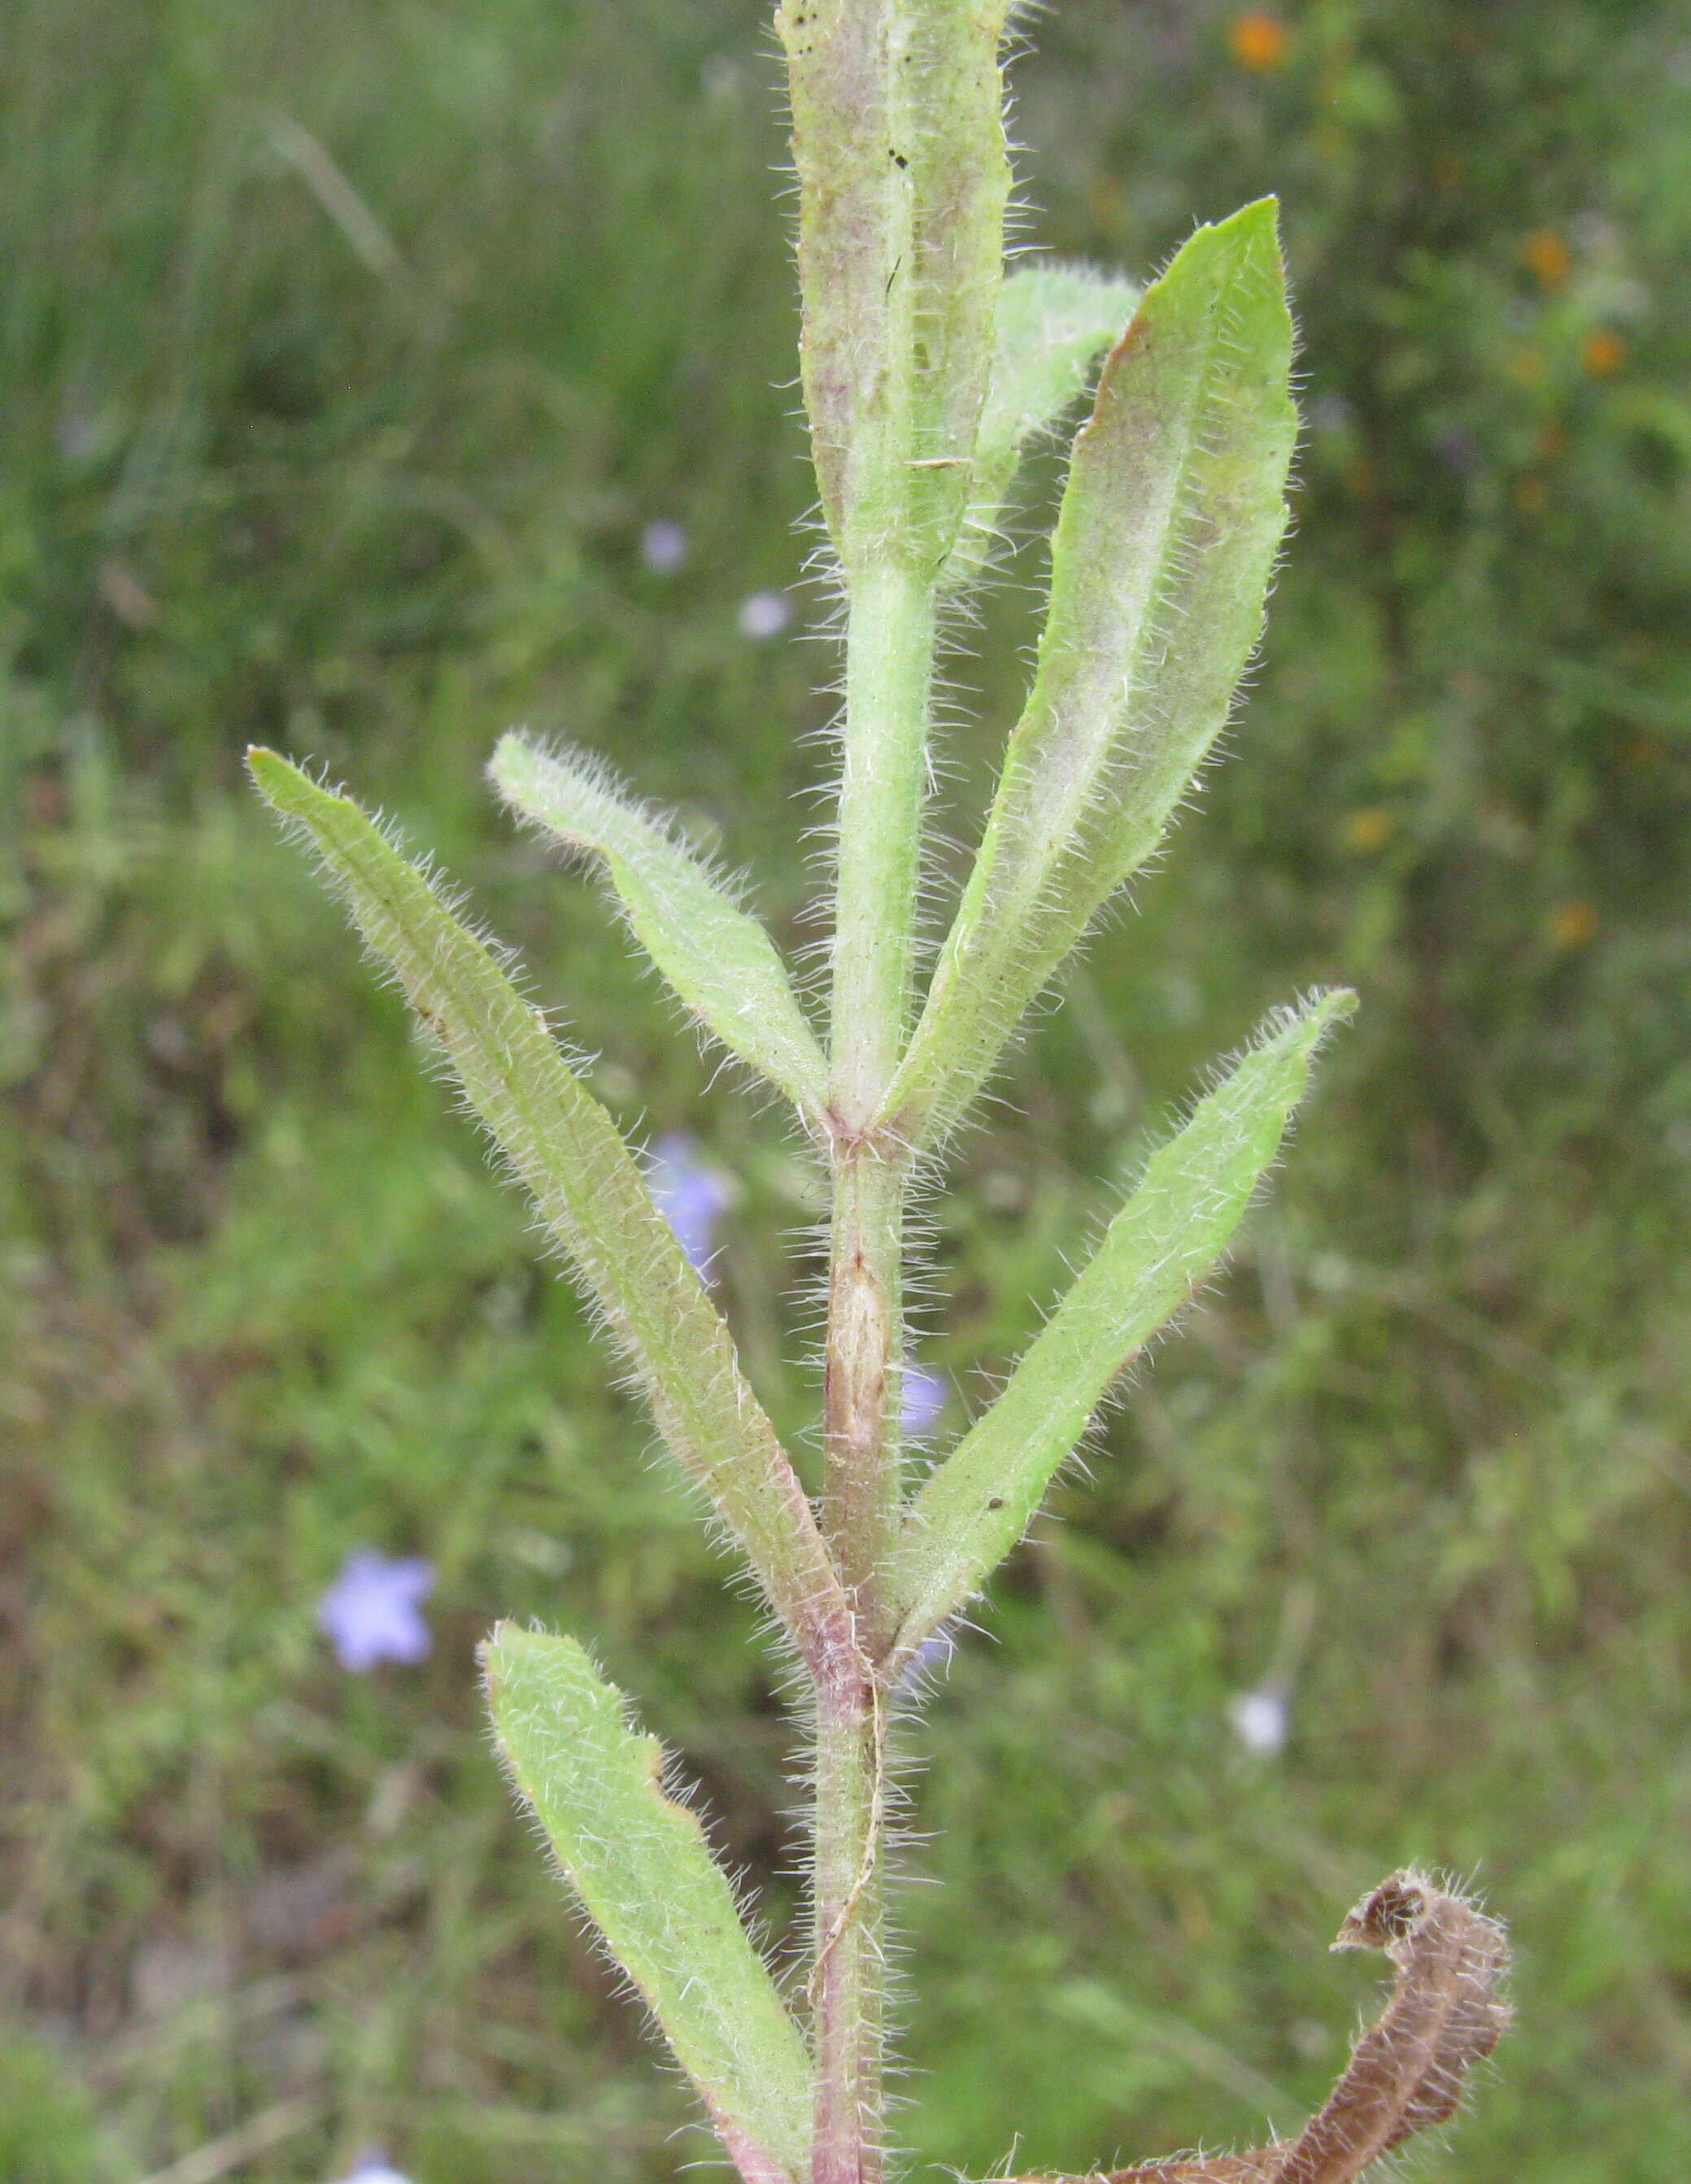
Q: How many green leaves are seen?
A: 7